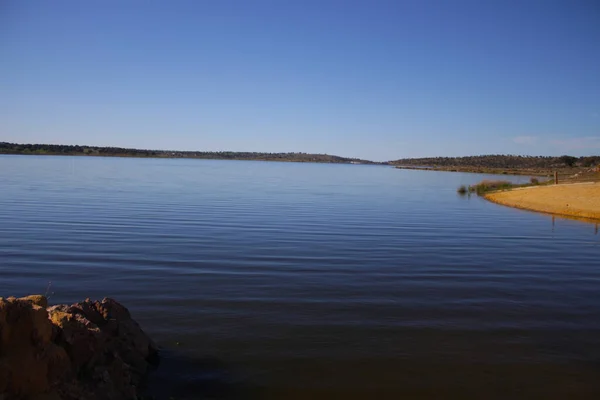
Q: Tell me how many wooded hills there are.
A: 2